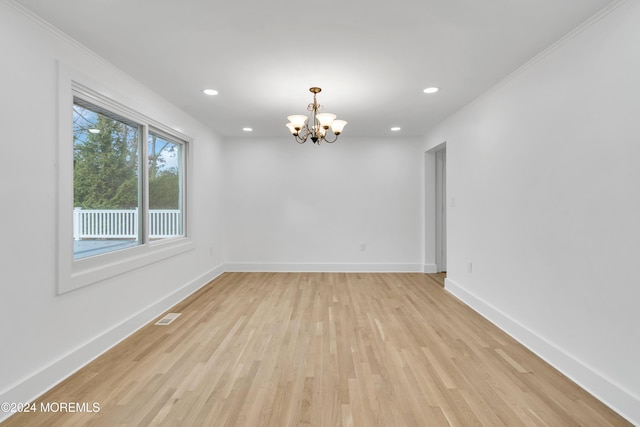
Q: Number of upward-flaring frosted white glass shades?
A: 5